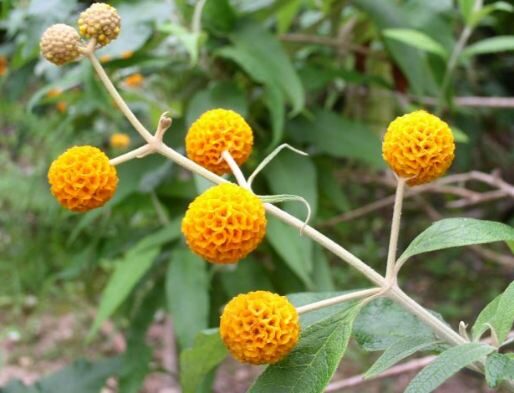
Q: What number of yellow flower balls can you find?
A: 5